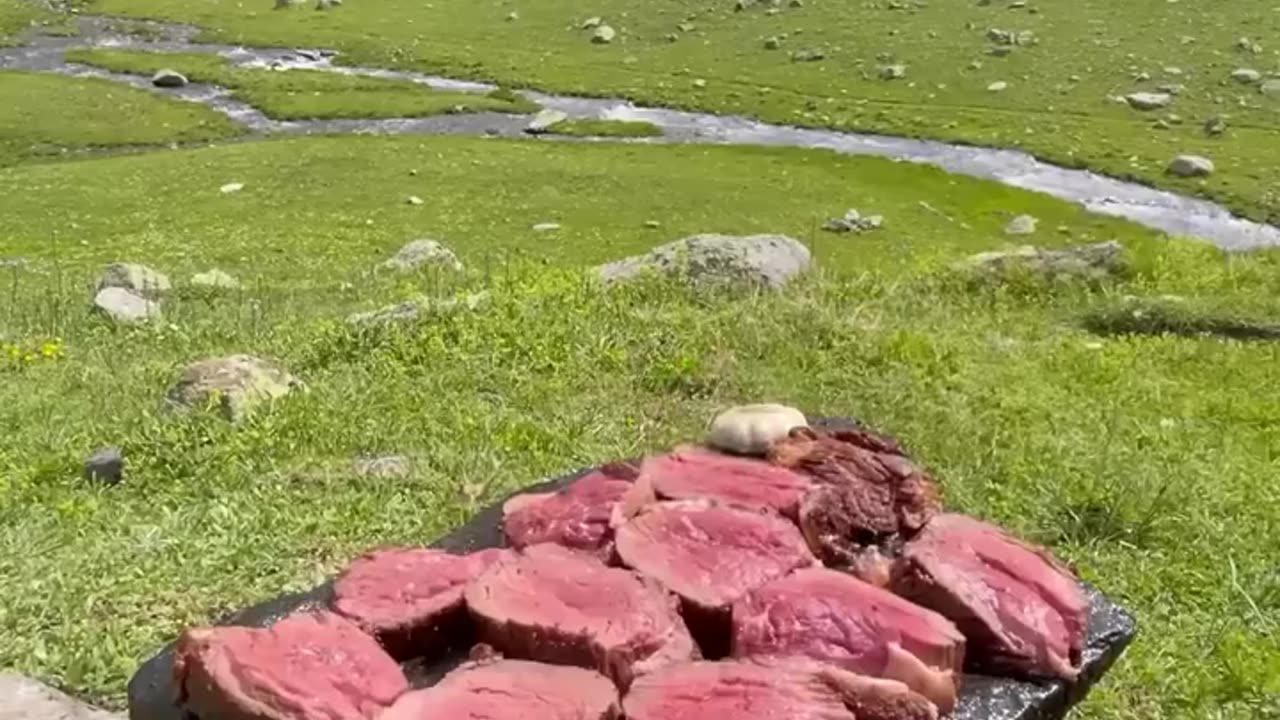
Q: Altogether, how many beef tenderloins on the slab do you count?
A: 11